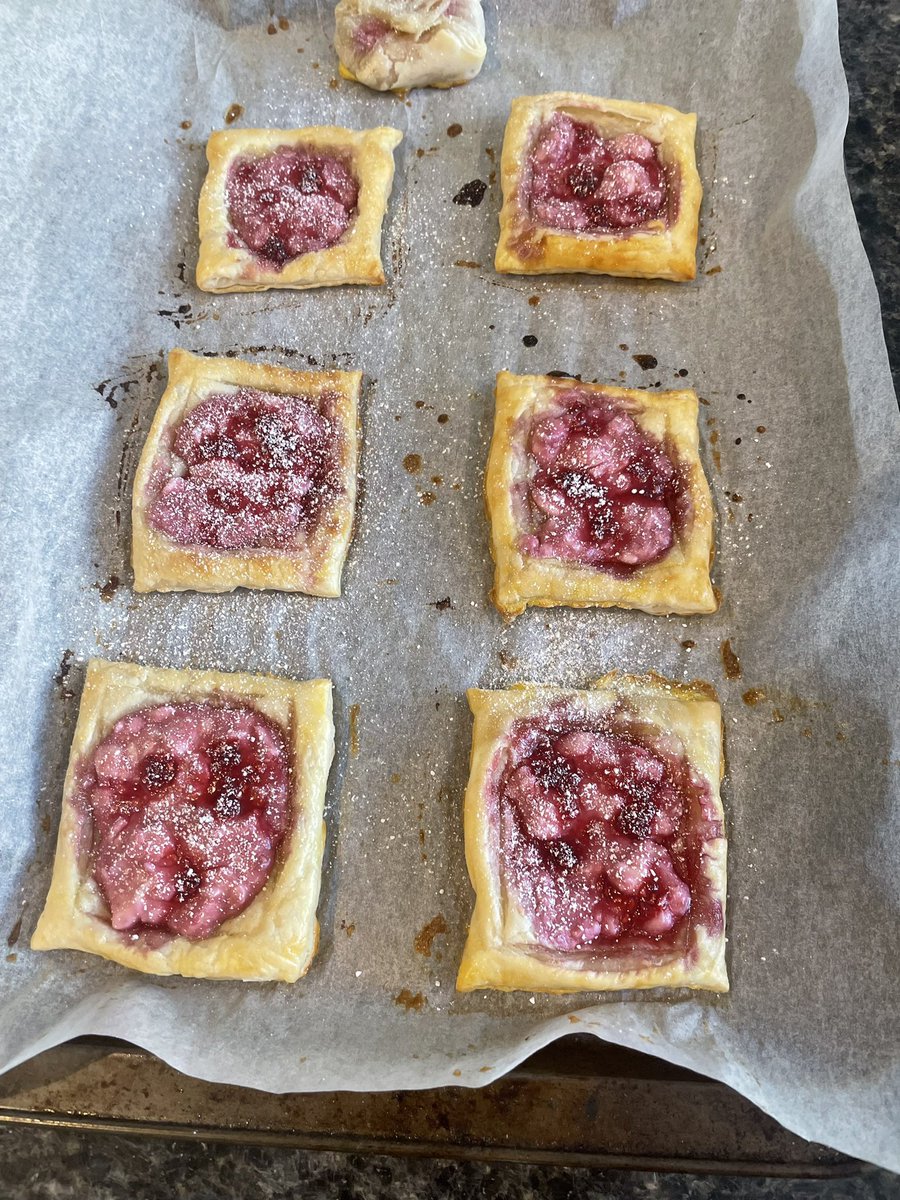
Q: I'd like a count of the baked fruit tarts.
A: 6